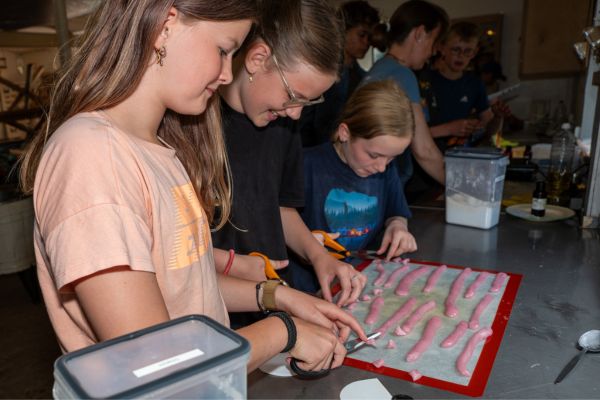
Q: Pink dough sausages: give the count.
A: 14